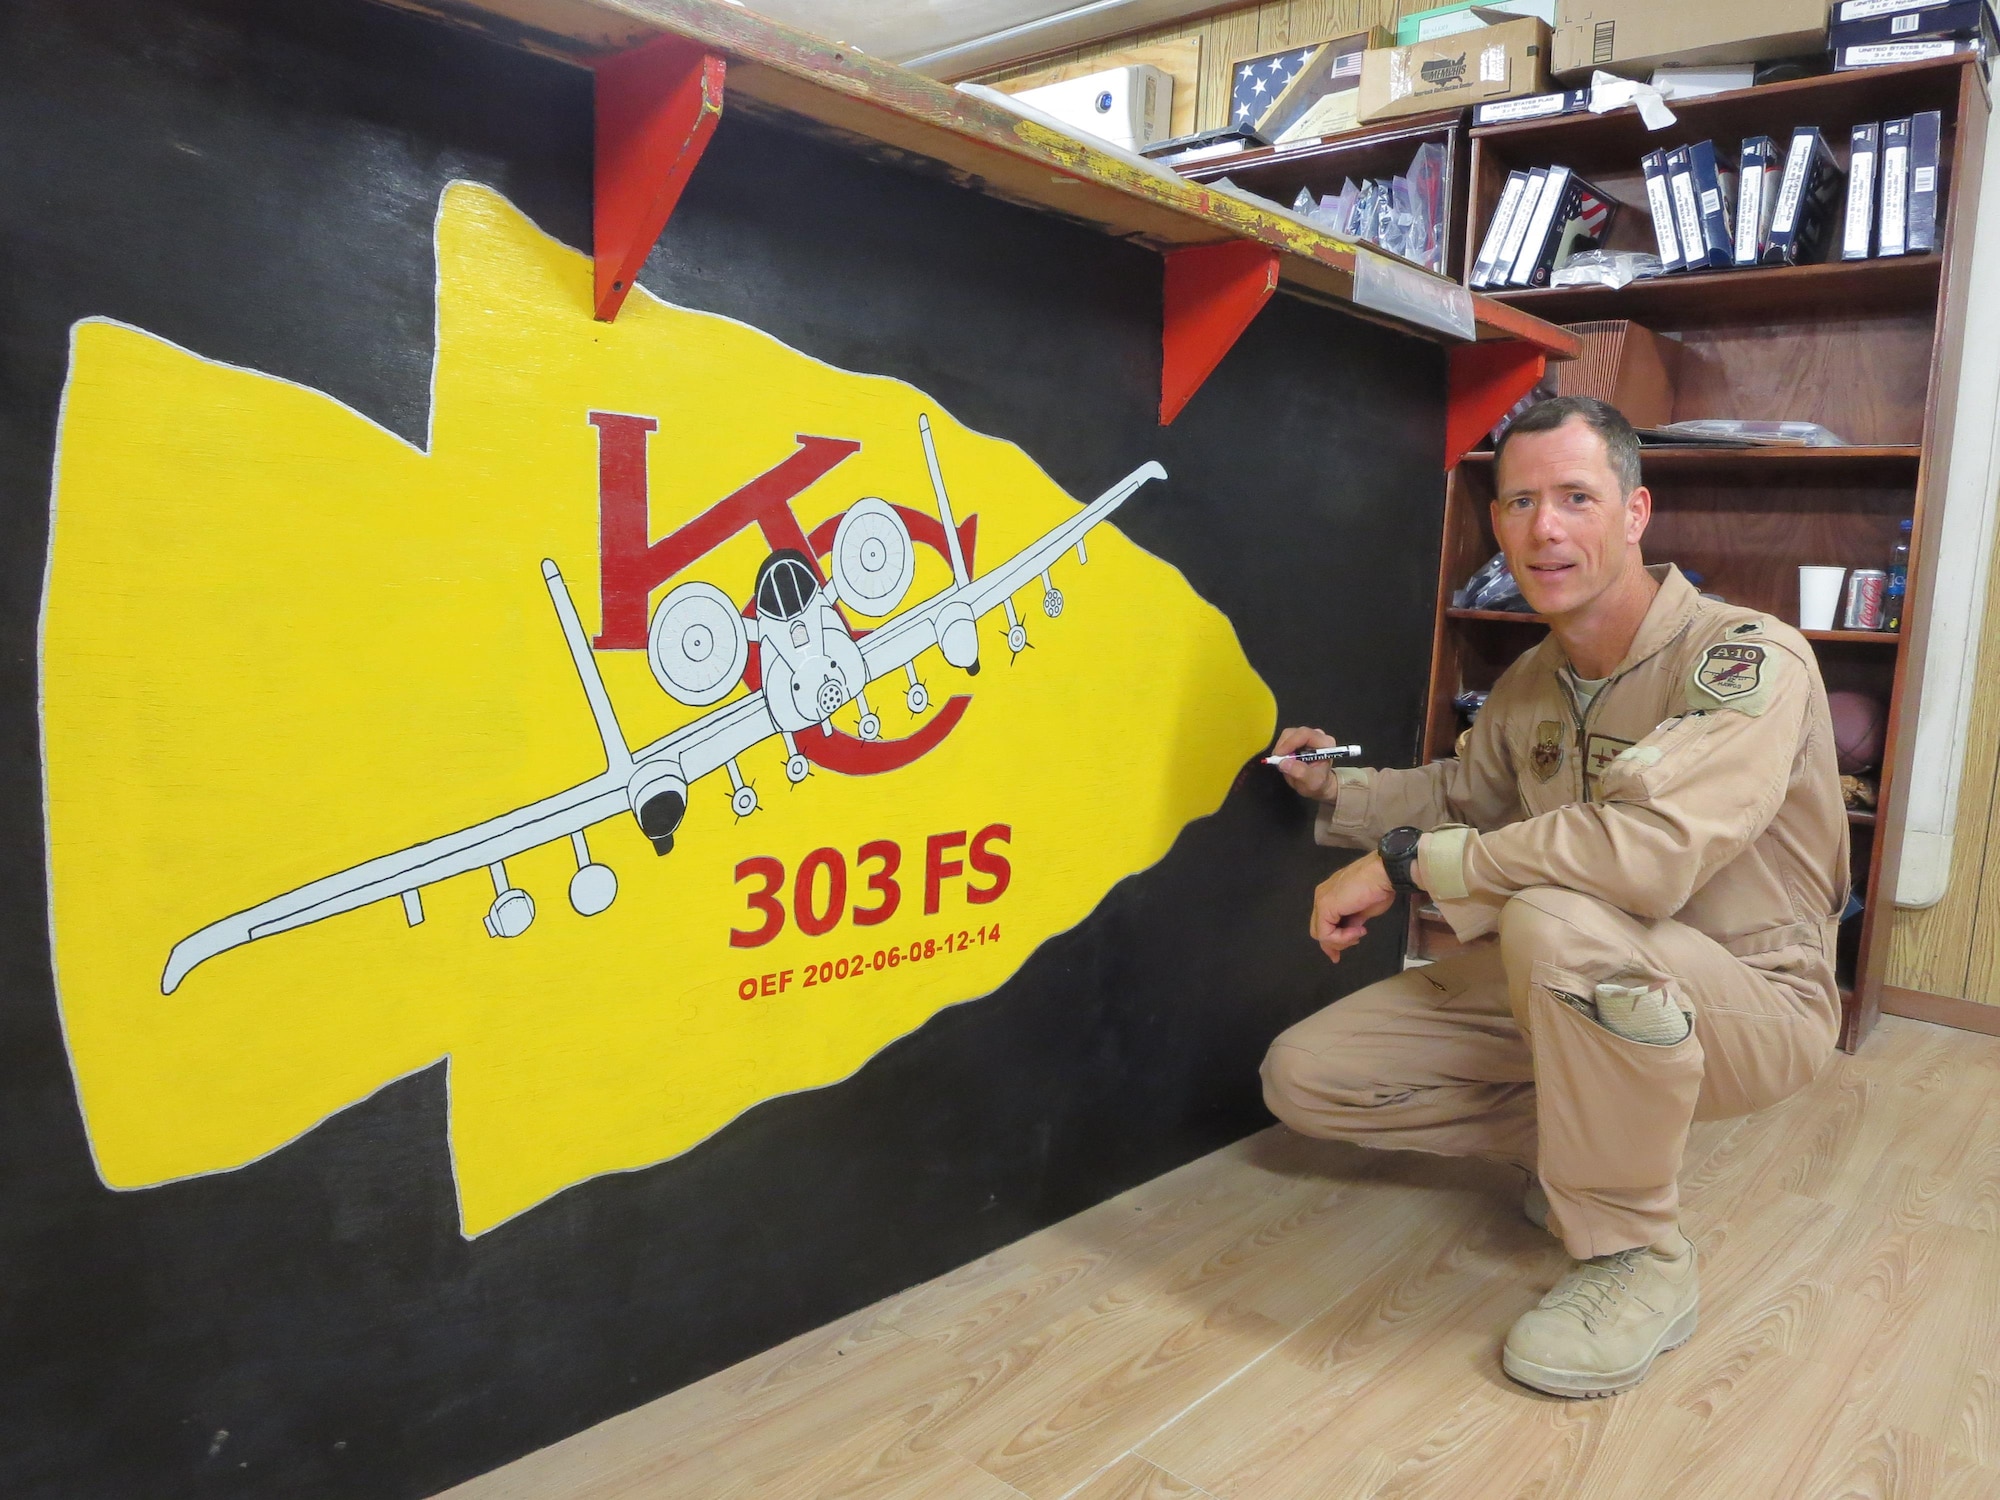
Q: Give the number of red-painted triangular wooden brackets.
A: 3